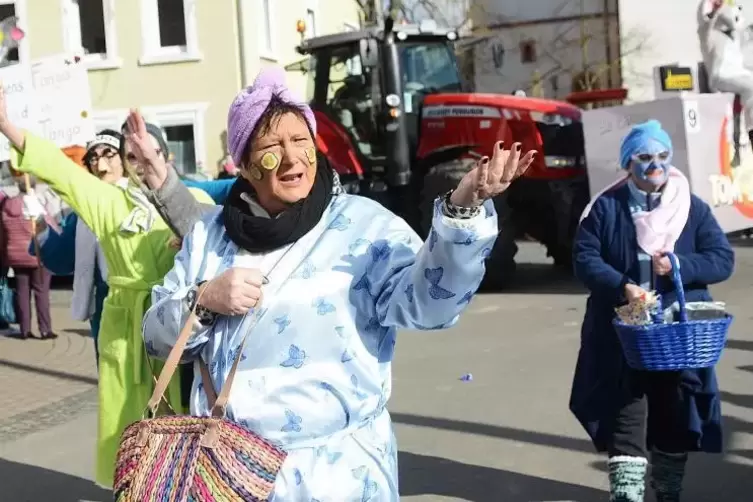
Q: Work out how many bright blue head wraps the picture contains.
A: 1